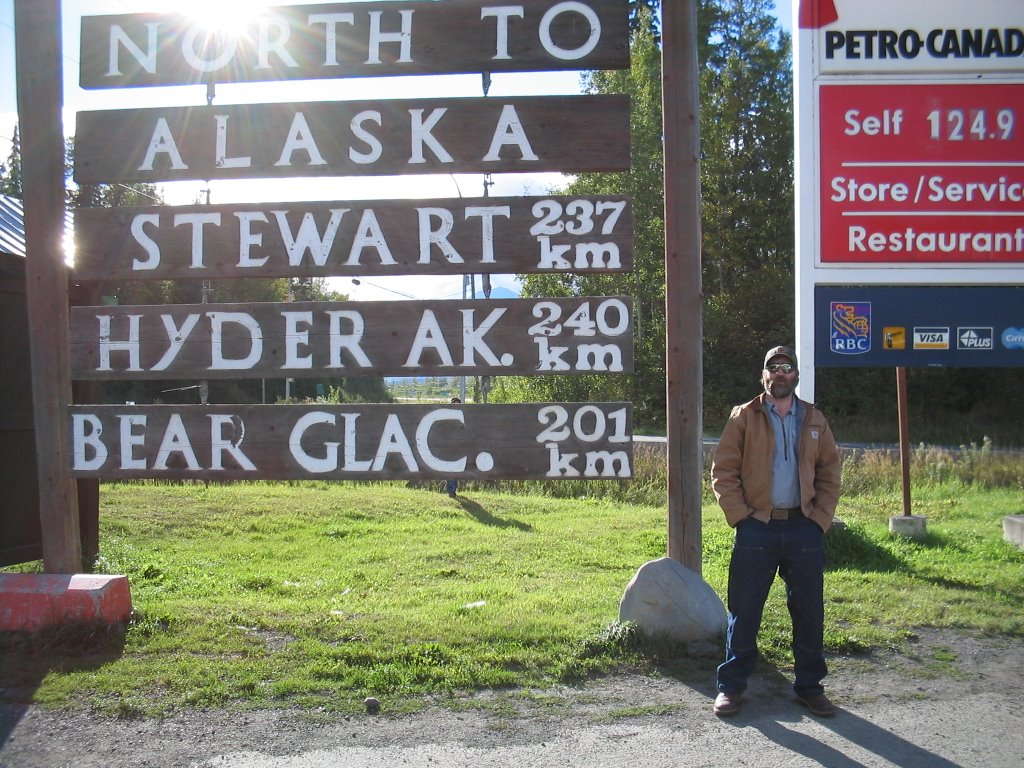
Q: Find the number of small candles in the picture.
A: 0